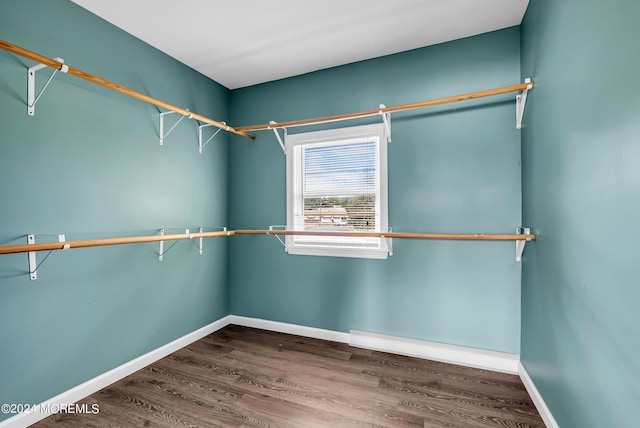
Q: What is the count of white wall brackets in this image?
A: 12